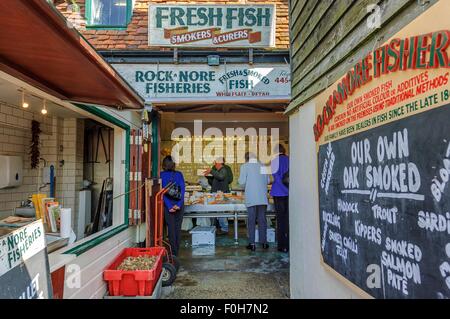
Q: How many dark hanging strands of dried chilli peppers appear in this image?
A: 1